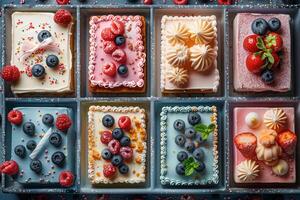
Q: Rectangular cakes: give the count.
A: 8